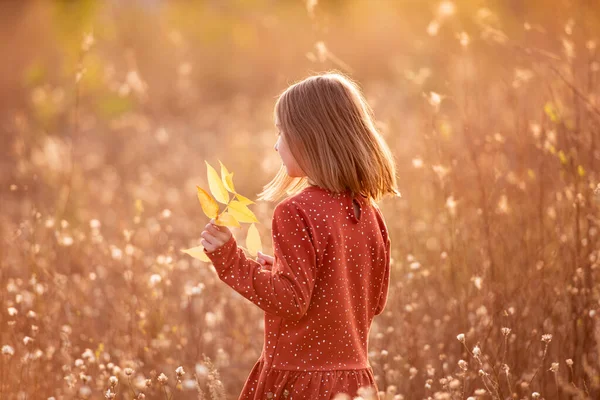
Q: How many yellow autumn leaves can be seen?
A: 8